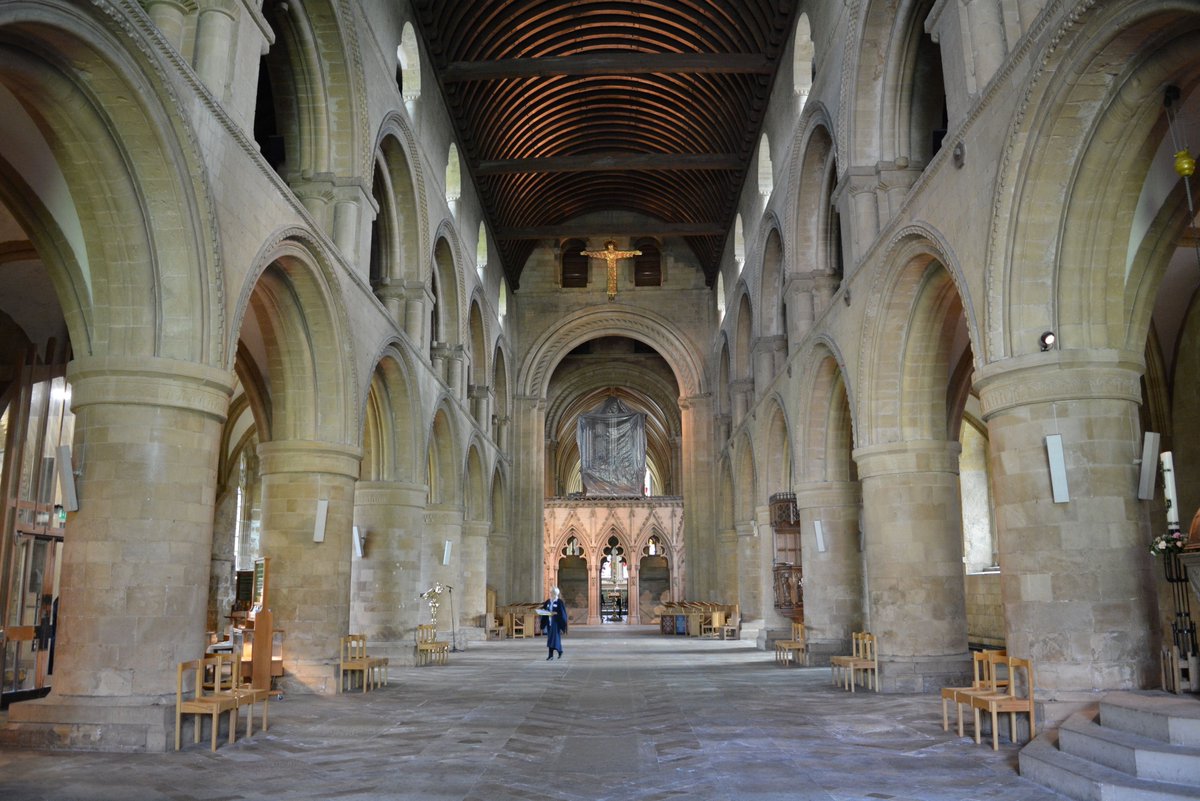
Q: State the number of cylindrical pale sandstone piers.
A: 12